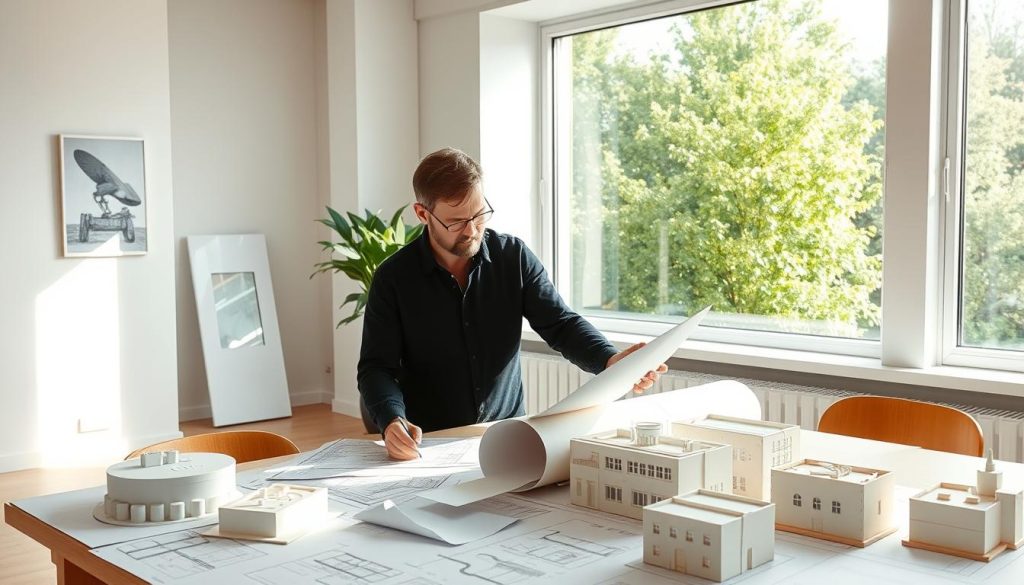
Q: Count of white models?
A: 7